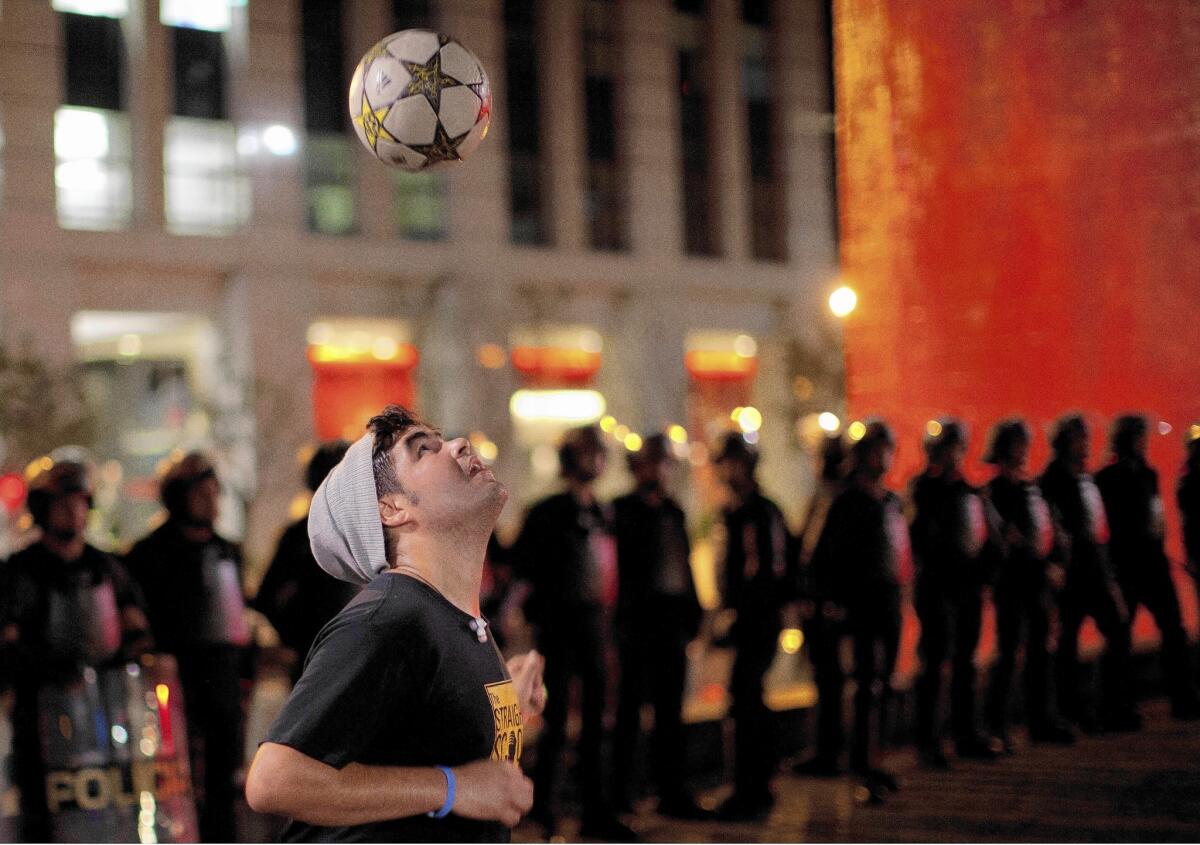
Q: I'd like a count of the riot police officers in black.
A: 13